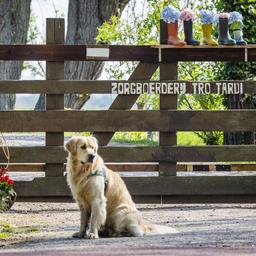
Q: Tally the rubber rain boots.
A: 5